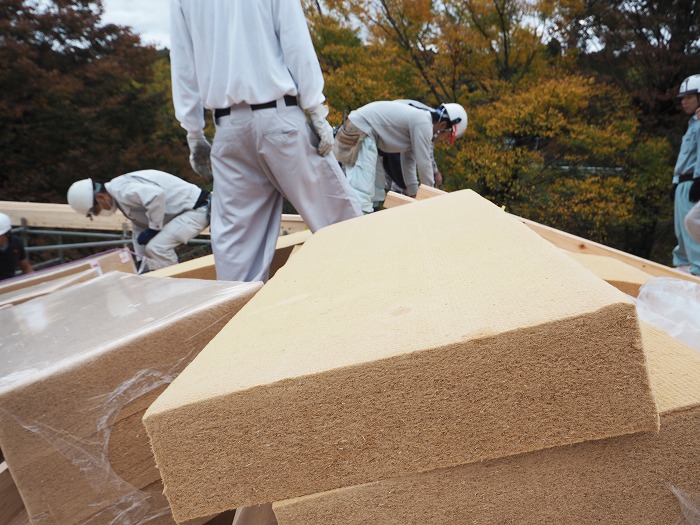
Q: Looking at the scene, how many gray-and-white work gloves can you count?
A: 2